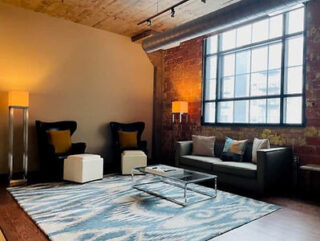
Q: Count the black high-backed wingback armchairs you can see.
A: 2